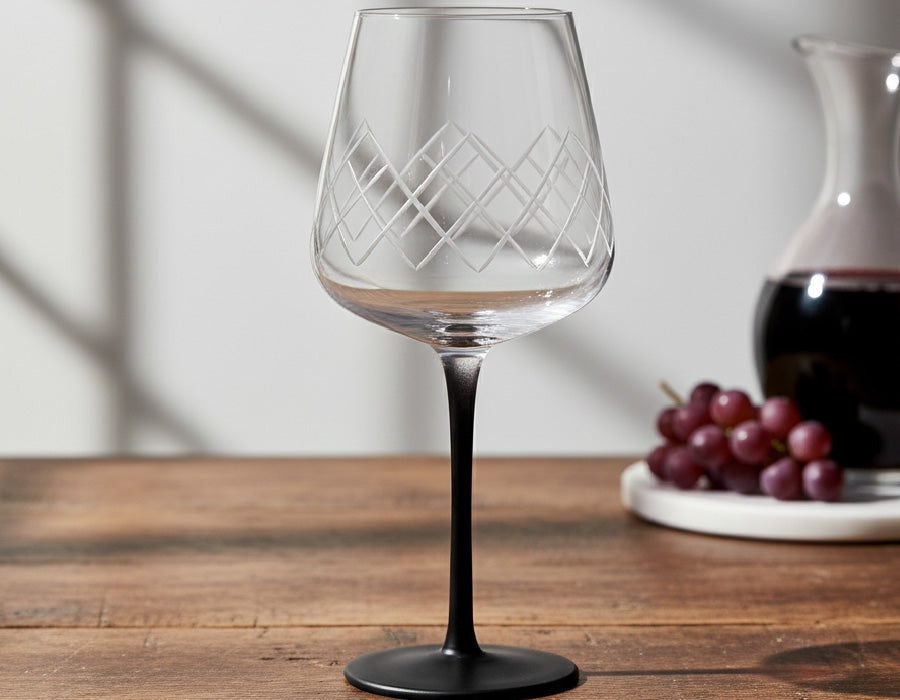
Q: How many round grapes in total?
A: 13